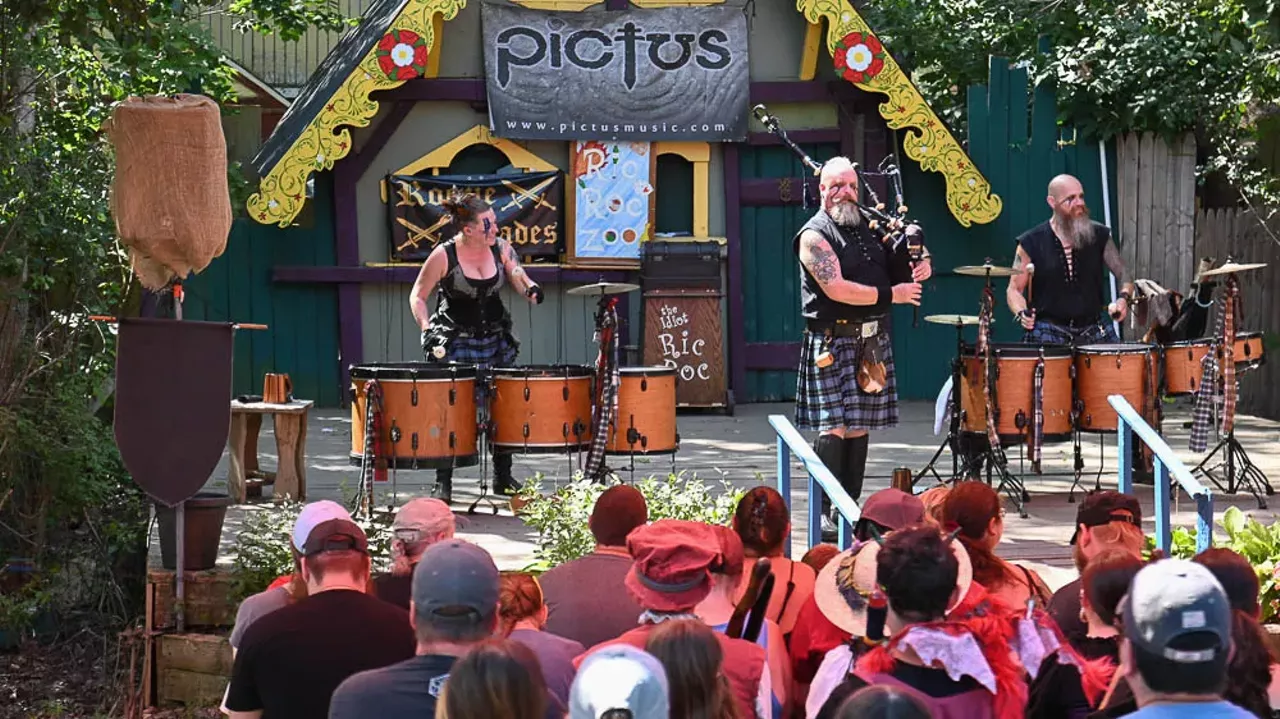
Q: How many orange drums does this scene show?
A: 7